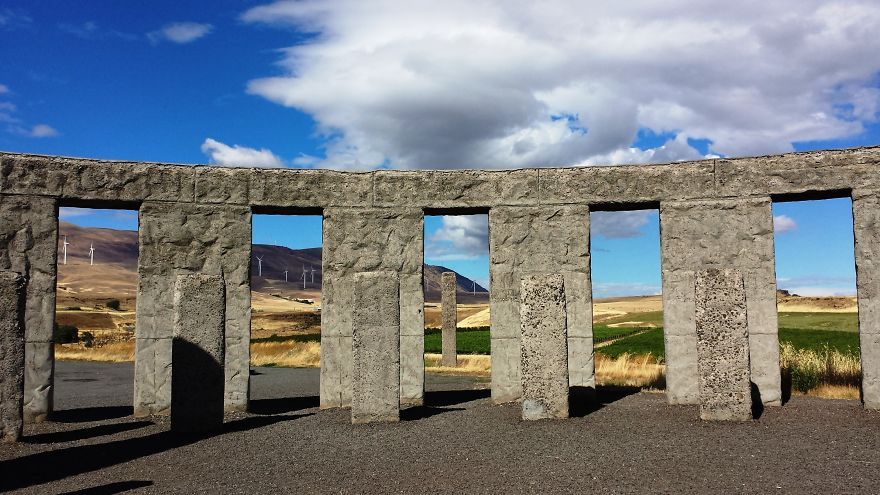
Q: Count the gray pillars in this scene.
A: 12